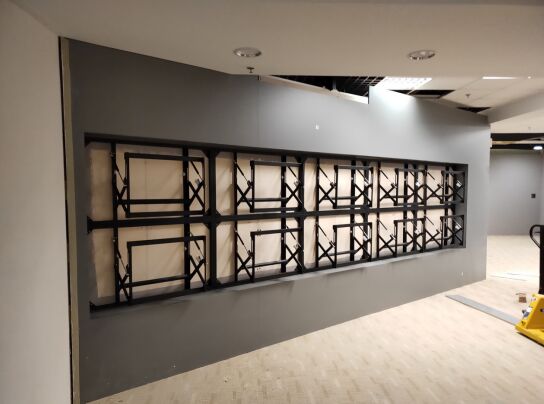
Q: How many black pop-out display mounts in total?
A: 10